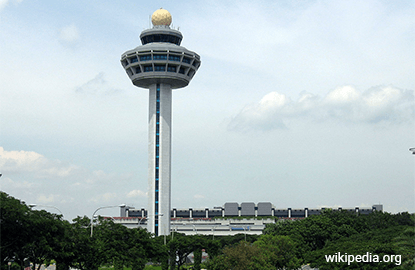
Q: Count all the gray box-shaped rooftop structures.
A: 3